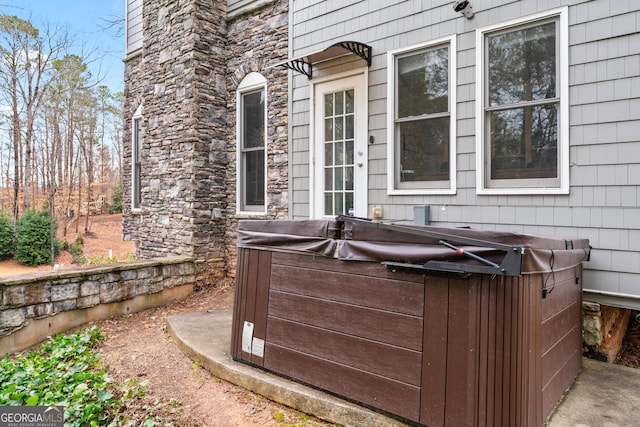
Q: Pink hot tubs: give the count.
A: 0